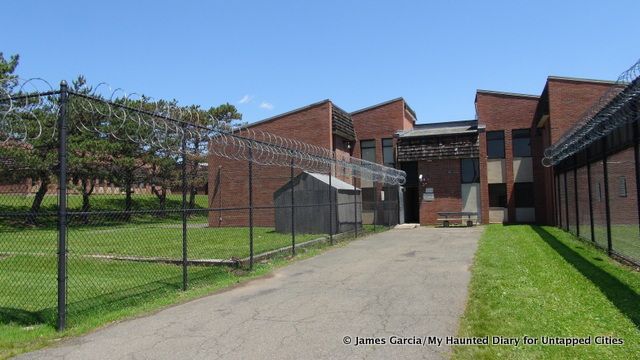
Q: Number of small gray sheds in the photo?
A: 1